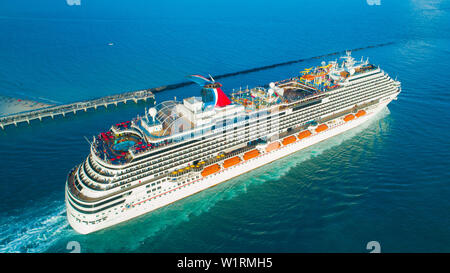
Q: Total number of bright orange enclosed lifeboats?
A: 9